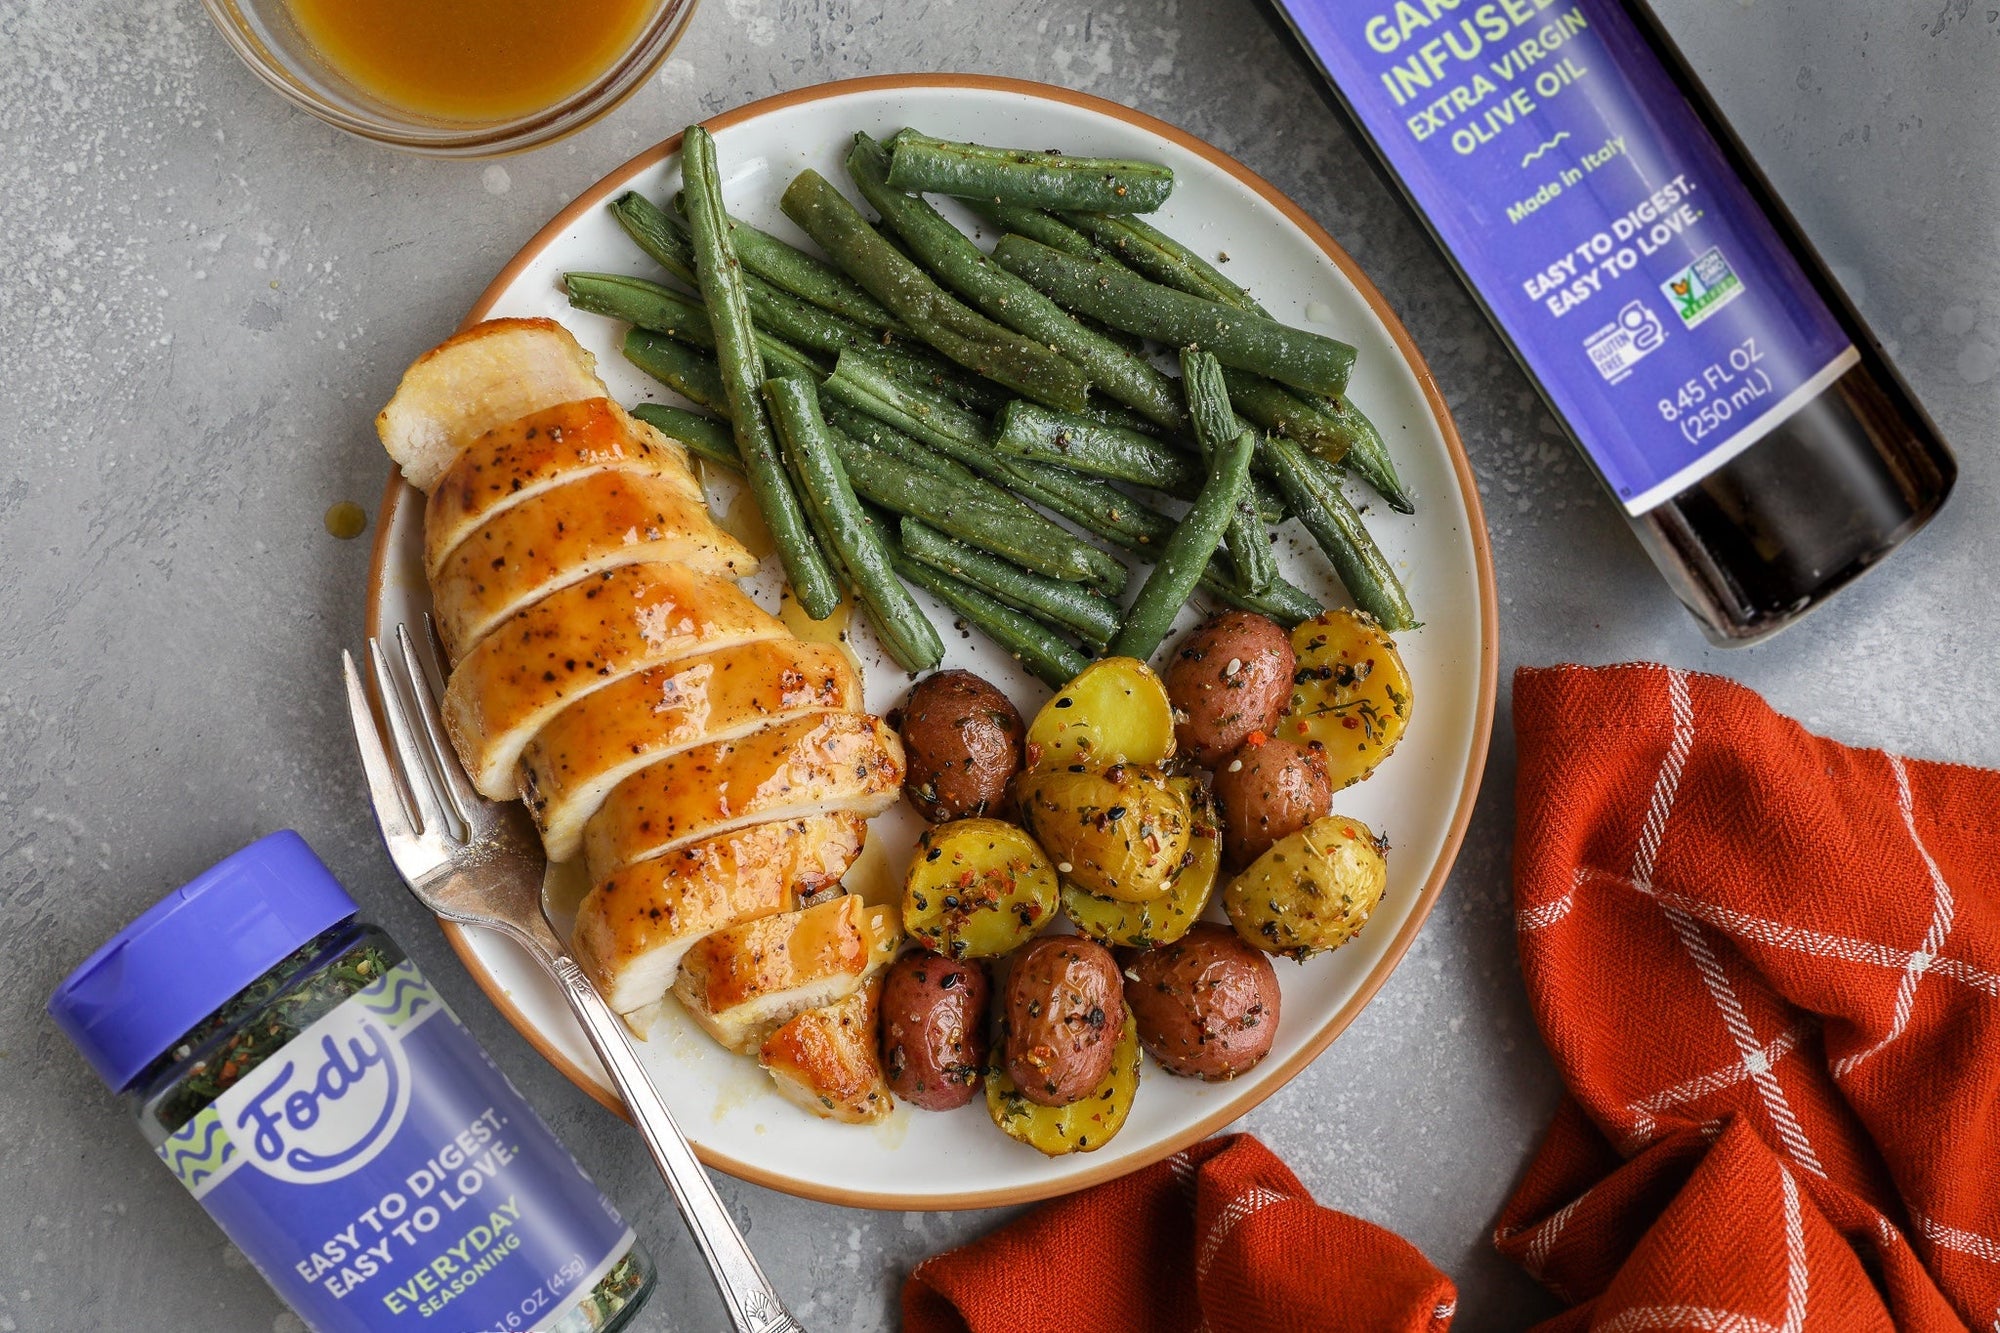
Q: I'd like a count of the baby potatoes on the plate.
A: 13